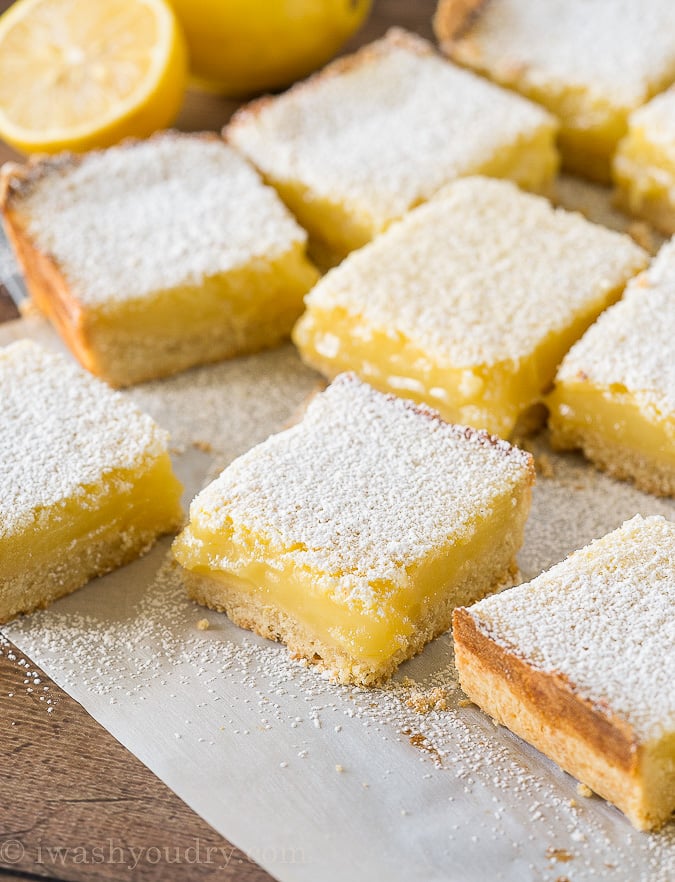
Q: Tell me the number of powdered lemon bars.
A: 9